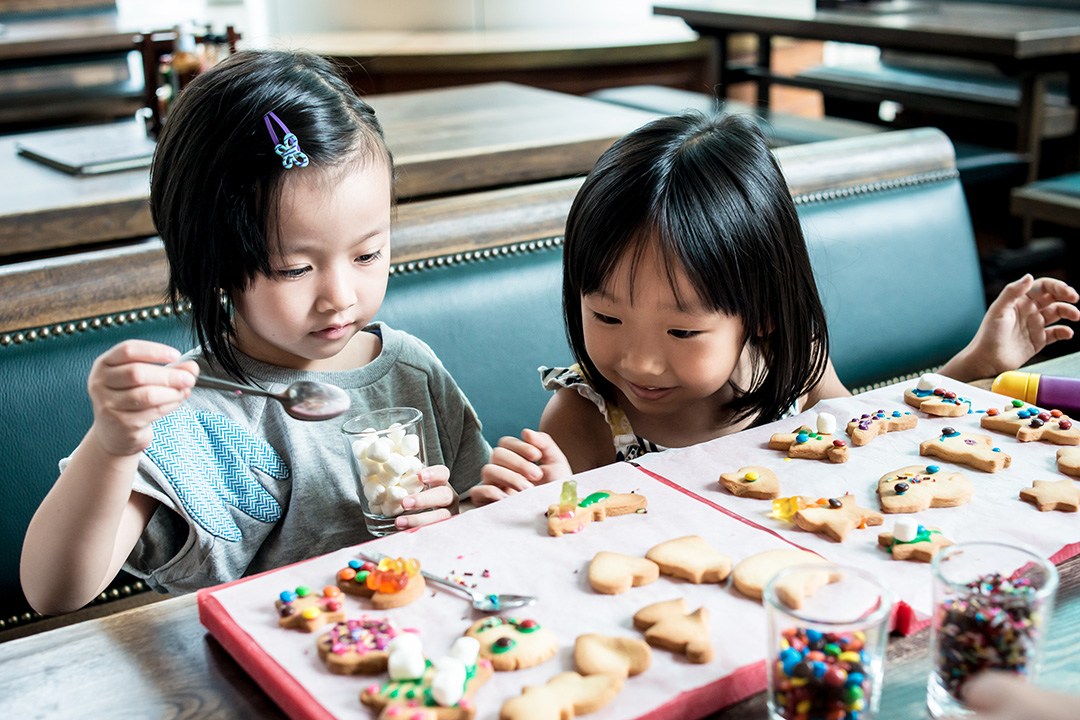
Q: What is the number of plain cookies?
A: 8